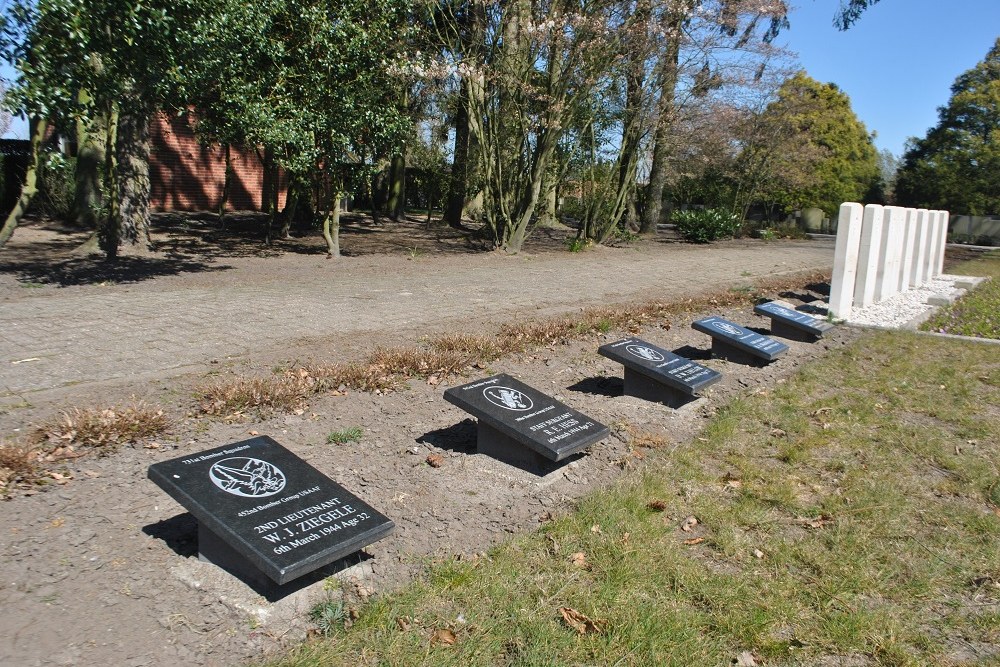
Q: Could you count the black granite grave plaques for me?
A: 5